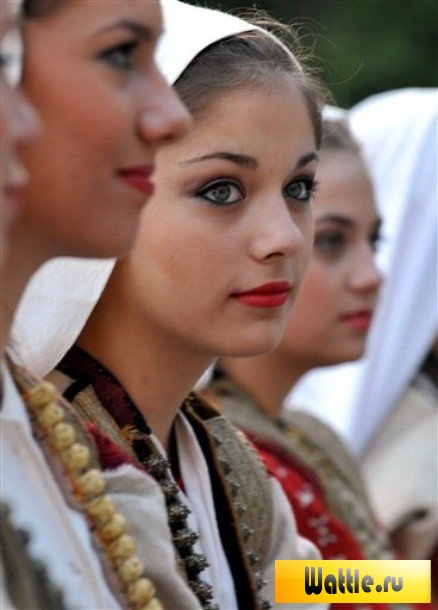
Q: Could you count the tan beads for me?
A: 11